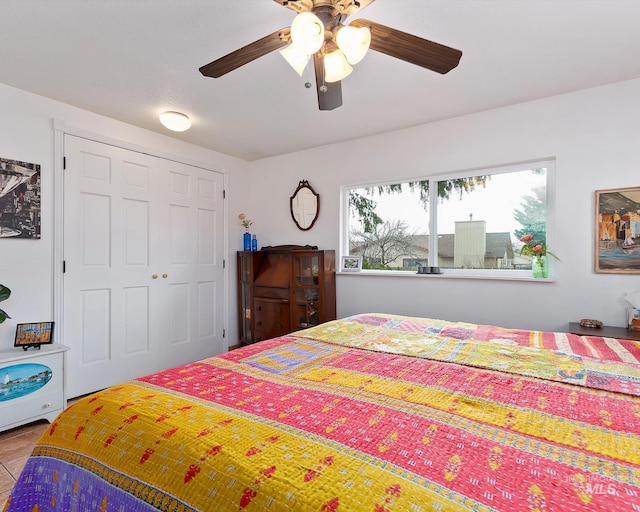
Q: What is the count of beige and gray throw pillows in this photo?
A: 0